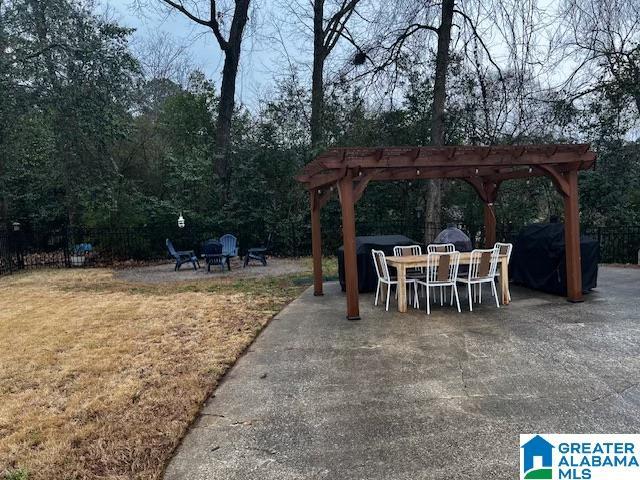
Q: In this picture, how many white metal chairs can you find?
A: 6